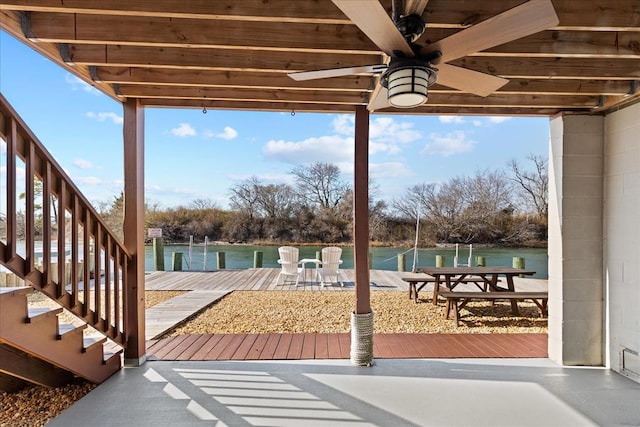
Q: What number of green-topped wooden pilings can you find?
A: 10